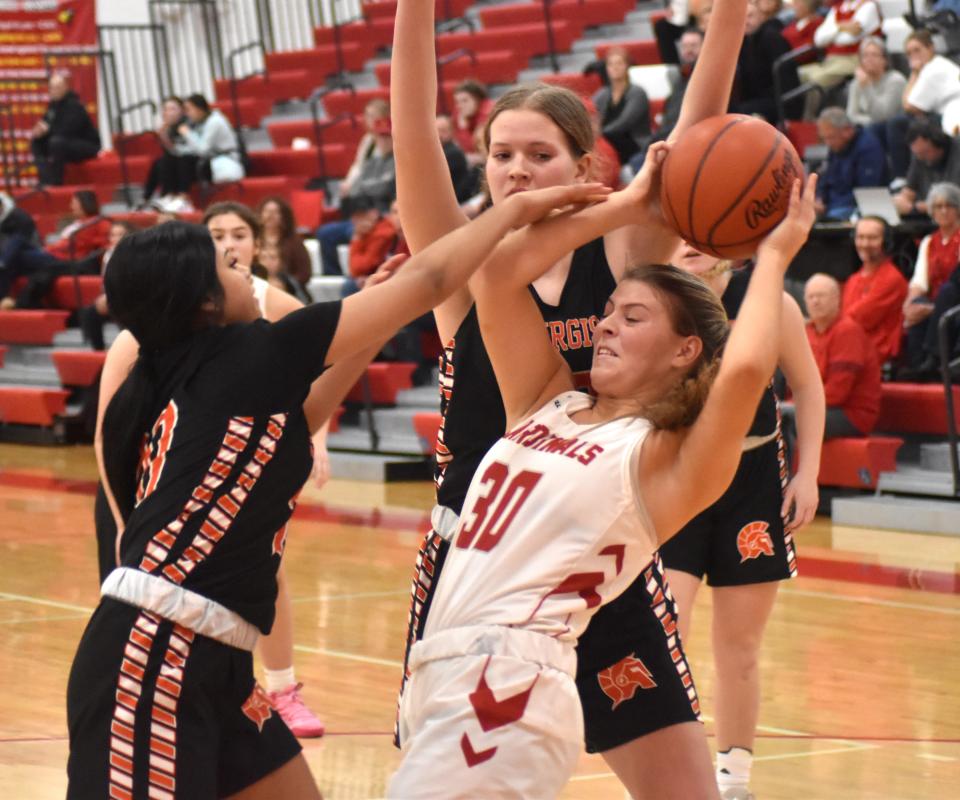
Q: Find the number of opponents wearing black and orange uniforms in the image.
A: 3